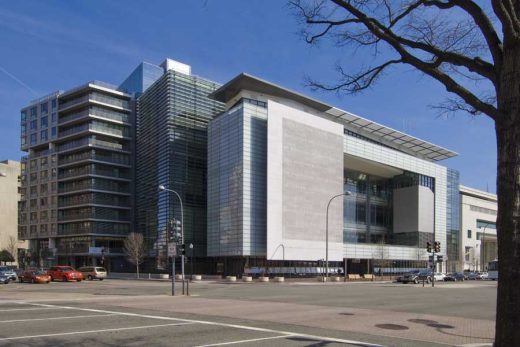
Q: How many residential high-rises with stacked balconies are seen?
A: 1